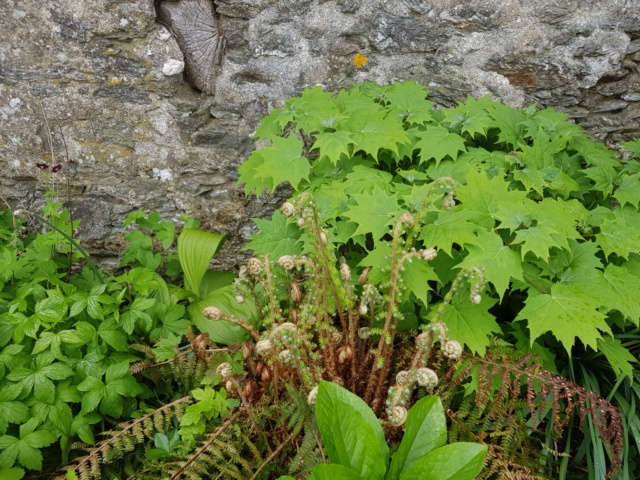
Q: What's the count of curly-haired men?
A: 0